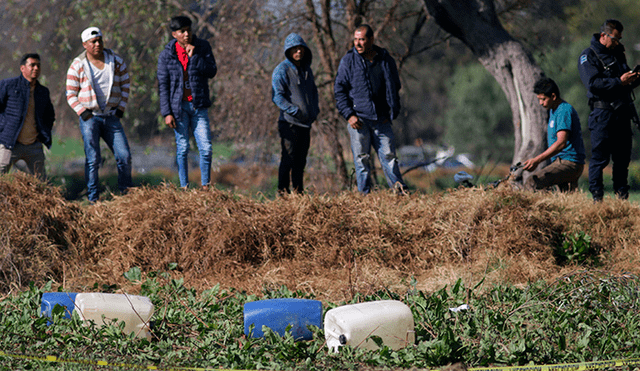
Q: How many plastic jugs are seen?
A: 4